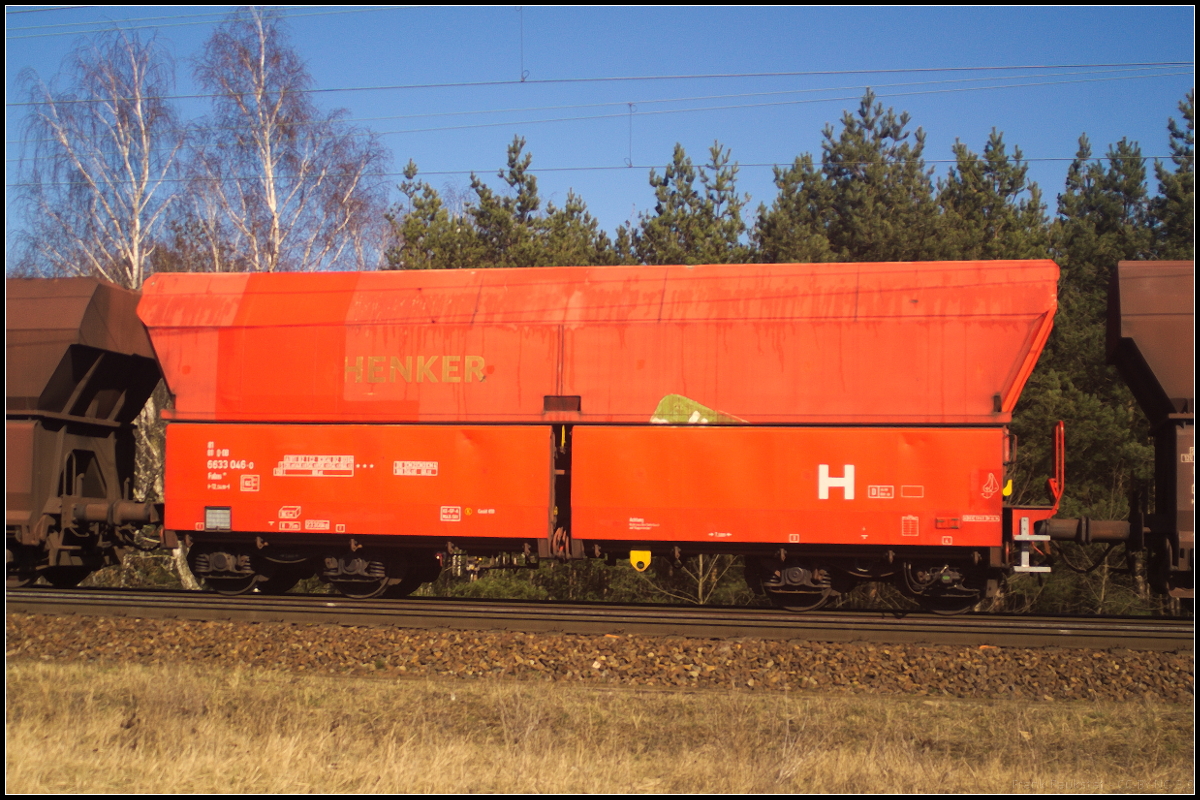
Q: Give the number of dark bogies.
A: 2